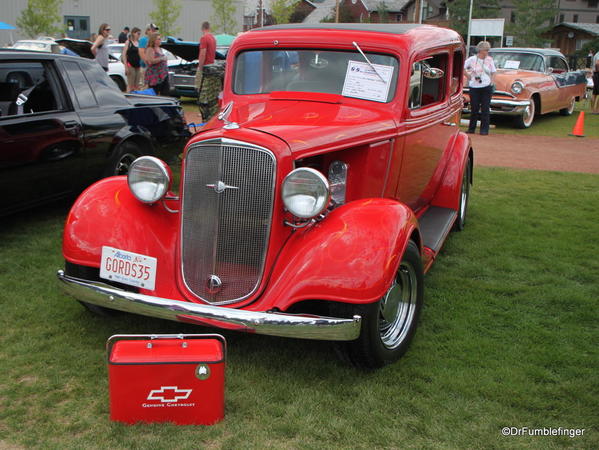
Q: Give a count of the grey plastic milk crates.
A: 0